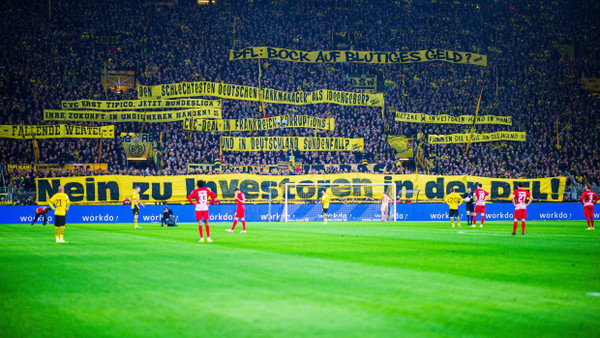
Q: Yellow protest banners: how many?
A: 10